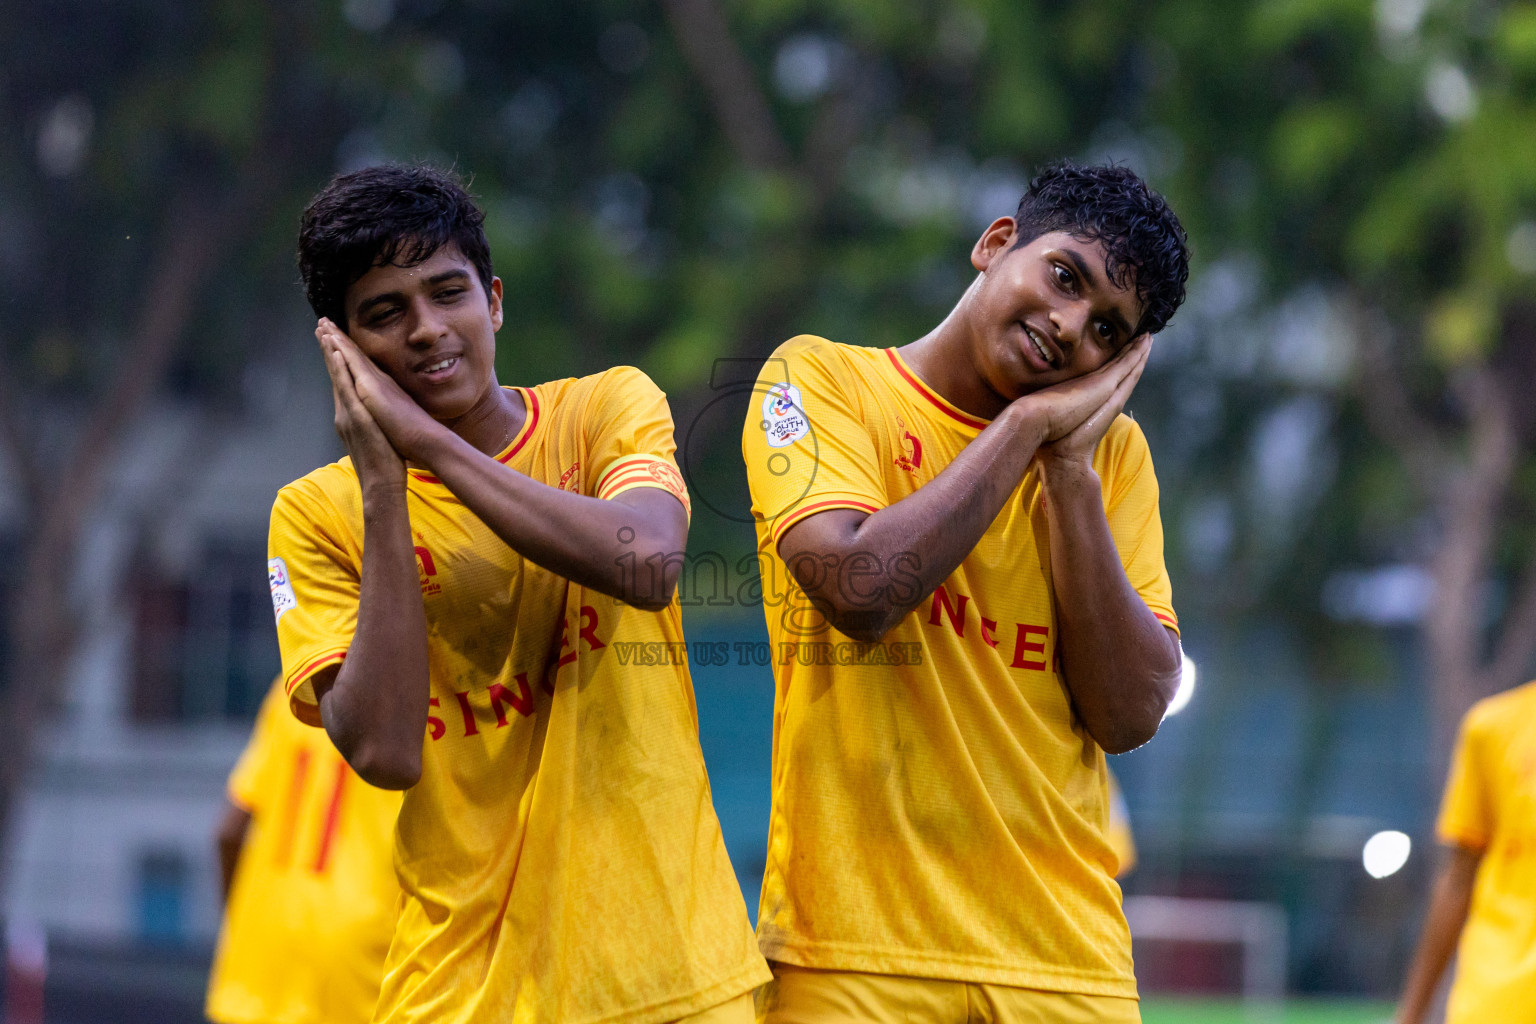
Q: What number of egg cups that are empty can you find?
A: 0